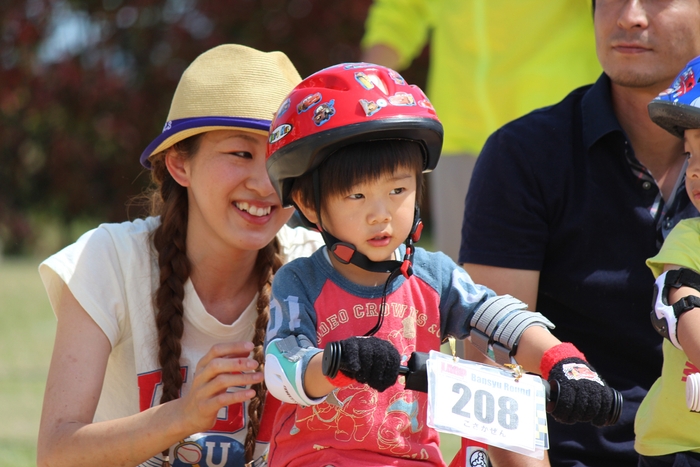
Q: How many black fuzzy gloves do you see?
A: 2